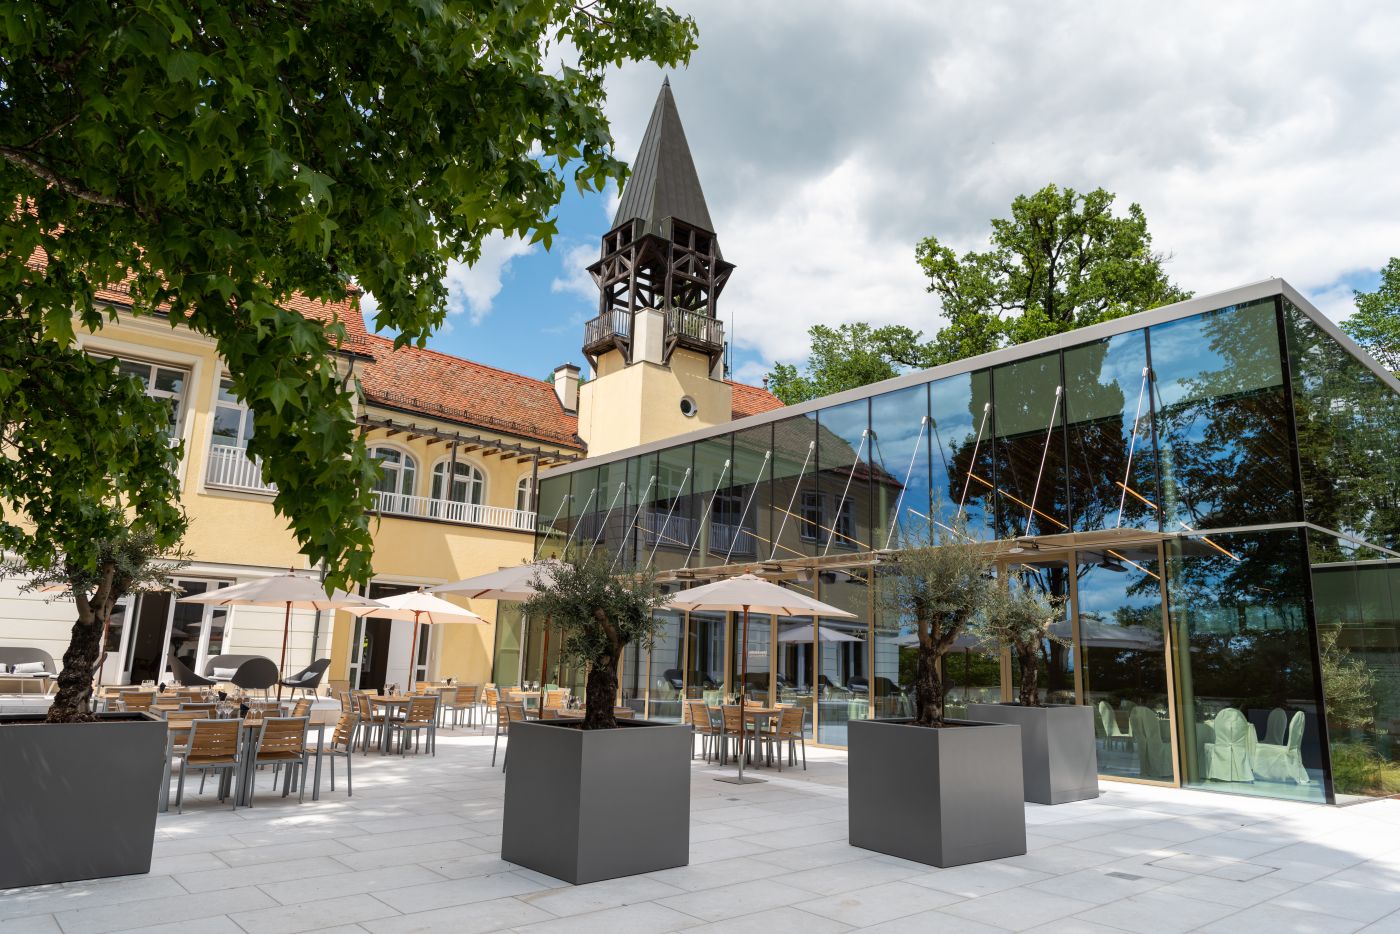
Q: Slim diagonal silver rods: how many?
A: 13